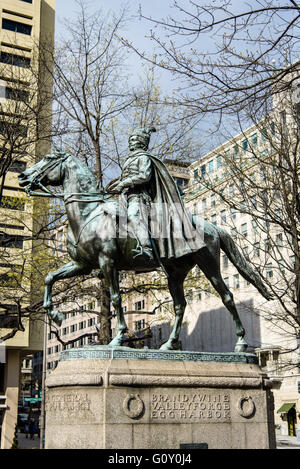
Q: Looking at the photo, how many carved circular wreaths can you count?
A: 2